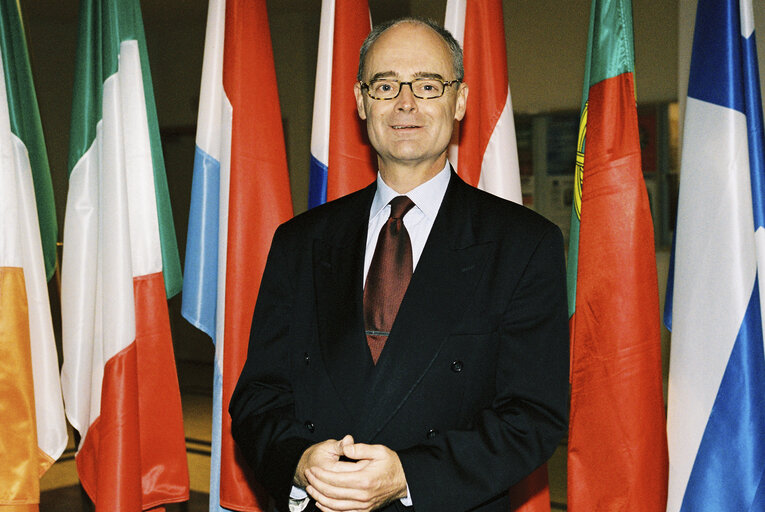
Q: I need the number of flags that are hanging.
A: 7